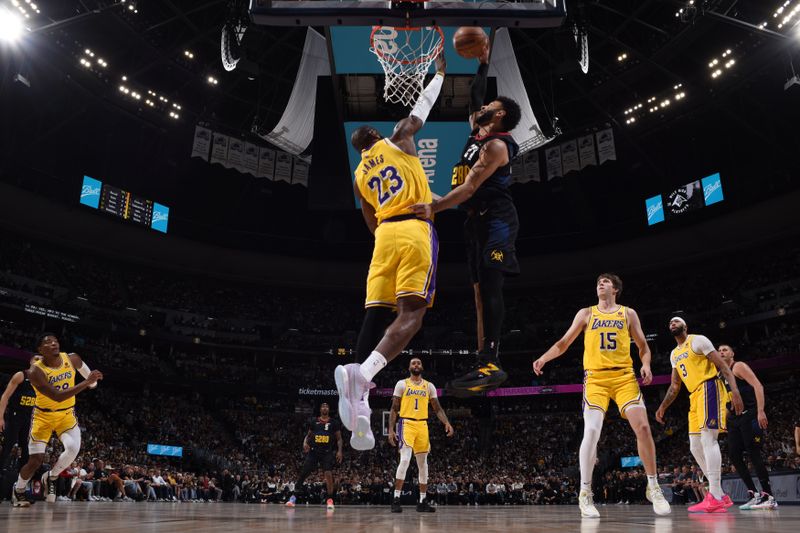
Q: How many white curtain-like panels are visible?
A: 2